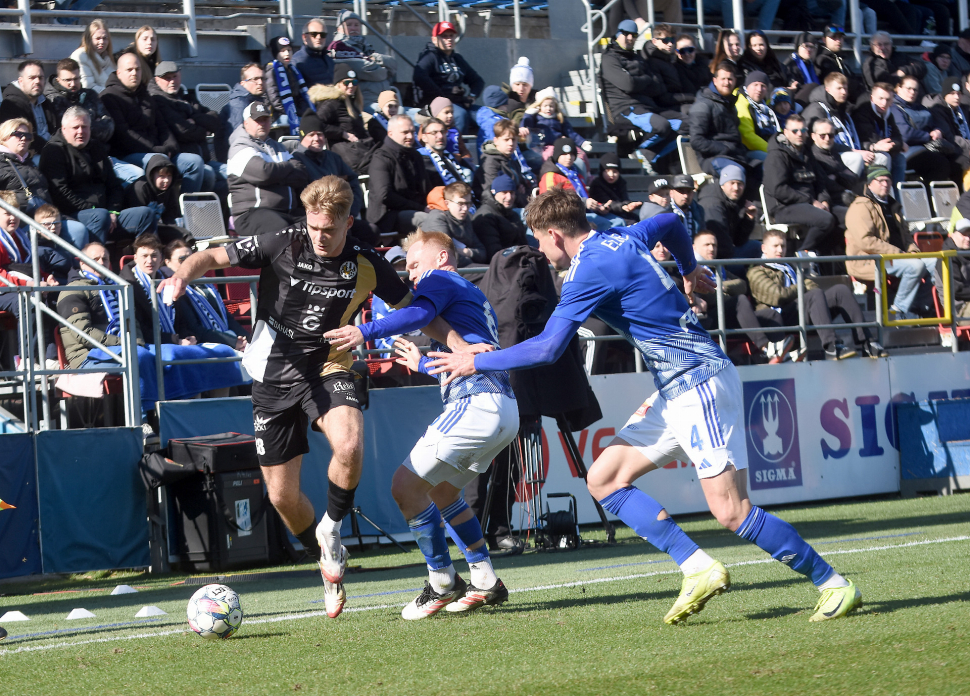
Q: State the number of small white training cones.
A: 4